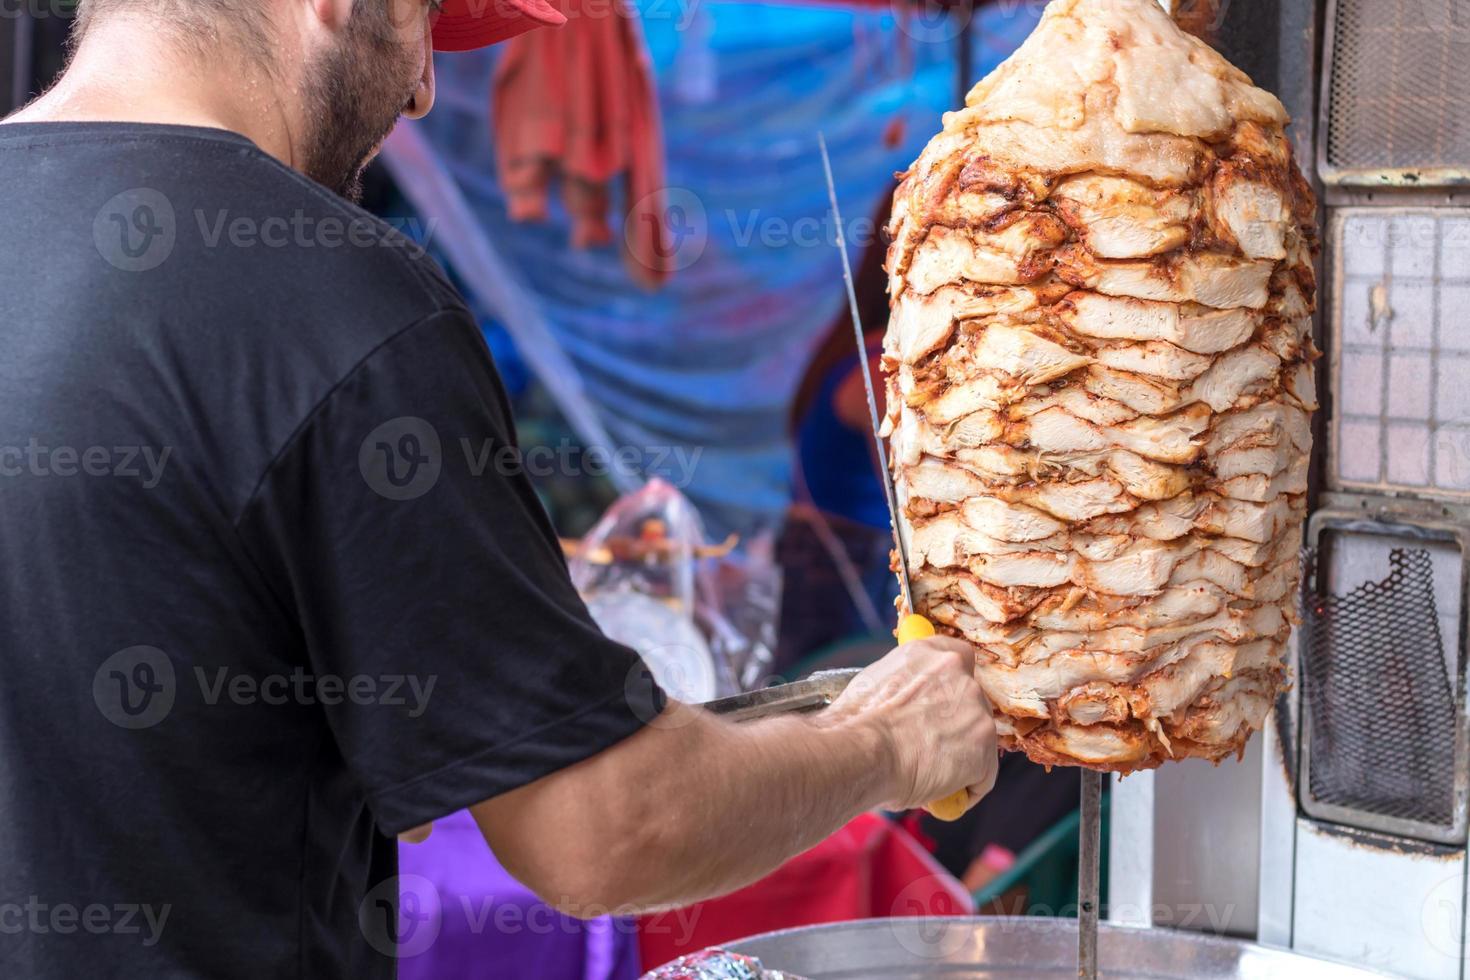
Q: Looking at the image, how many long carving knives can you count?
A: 1